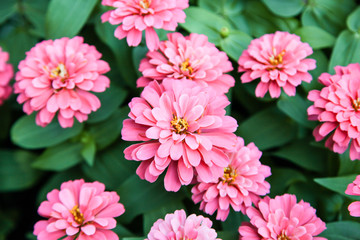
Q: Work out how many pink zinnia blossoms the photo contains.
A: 12